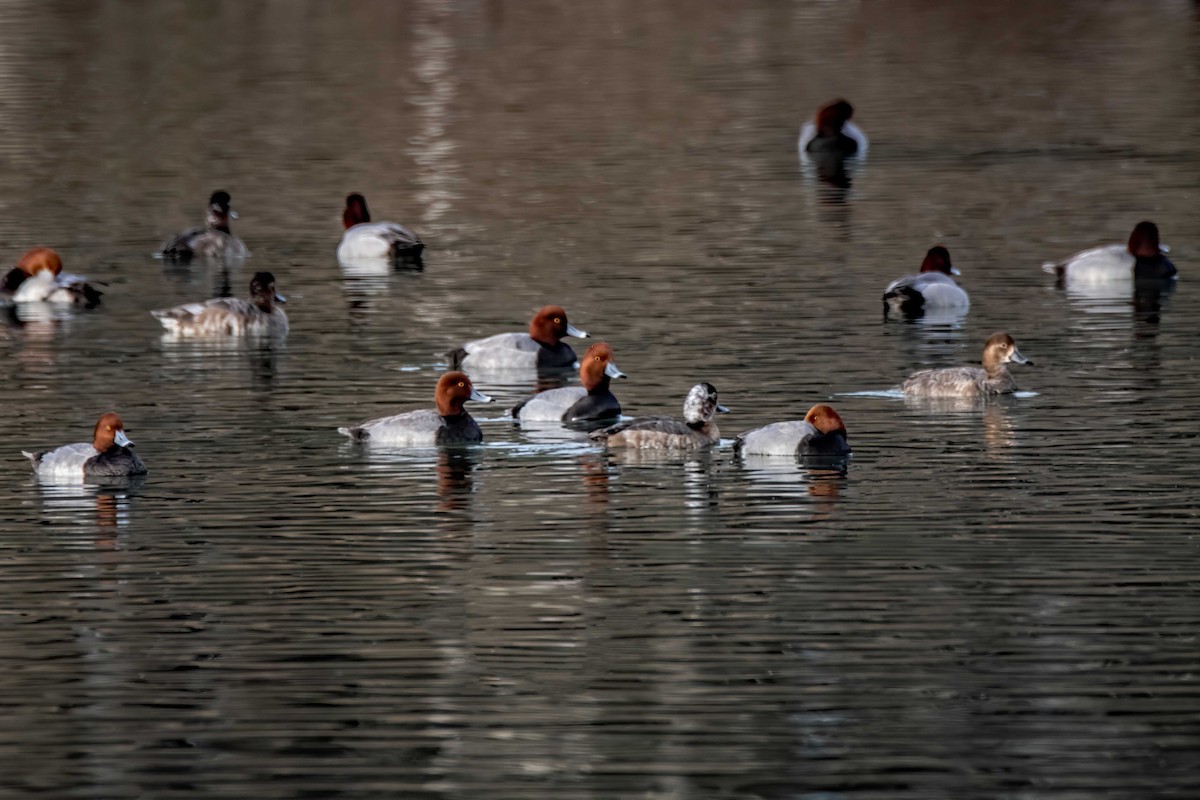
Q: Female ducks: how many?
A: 4